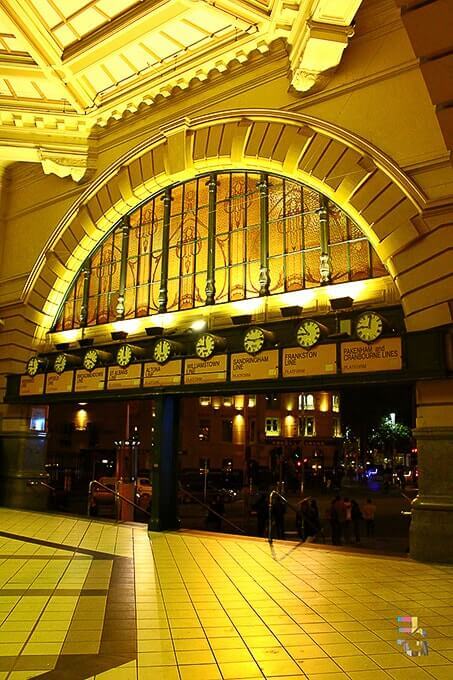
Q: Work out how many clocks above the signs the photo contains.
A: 9